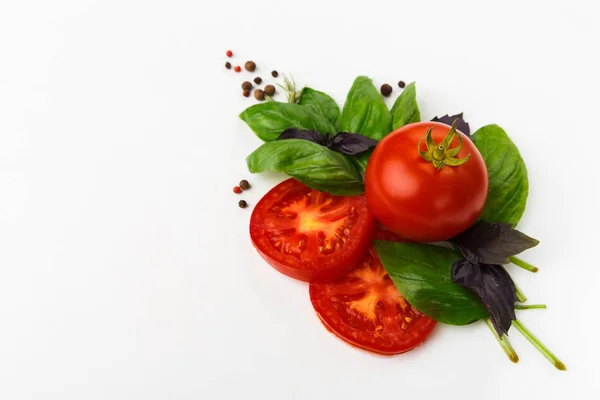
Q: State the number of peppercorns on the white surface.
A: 15